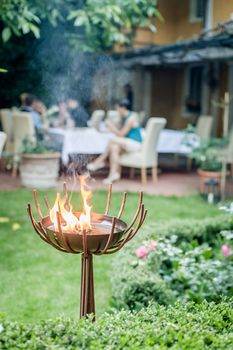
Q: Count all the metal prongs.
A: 14